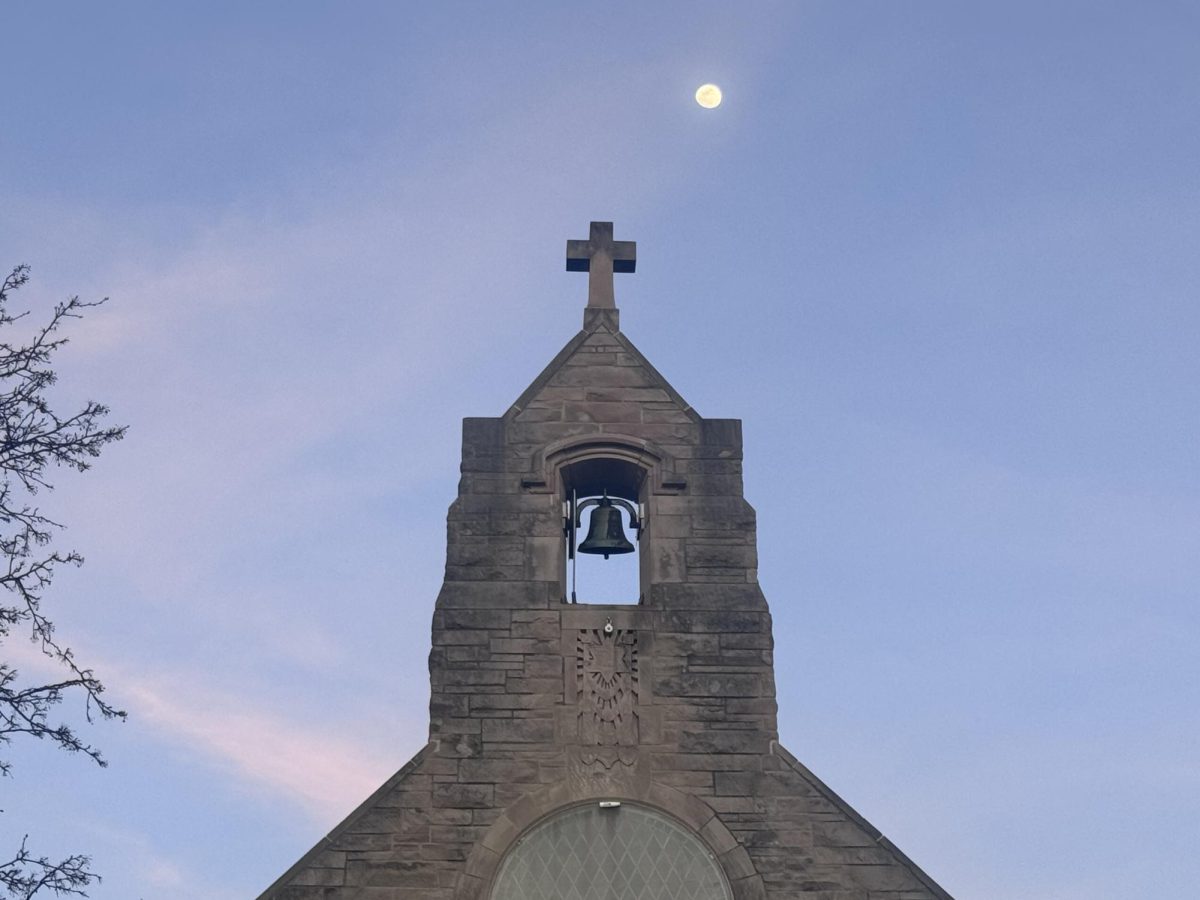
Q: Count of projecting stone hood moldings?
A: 1